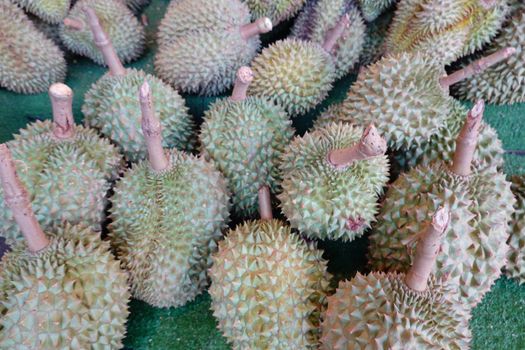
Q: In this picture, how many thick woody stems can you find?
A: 13